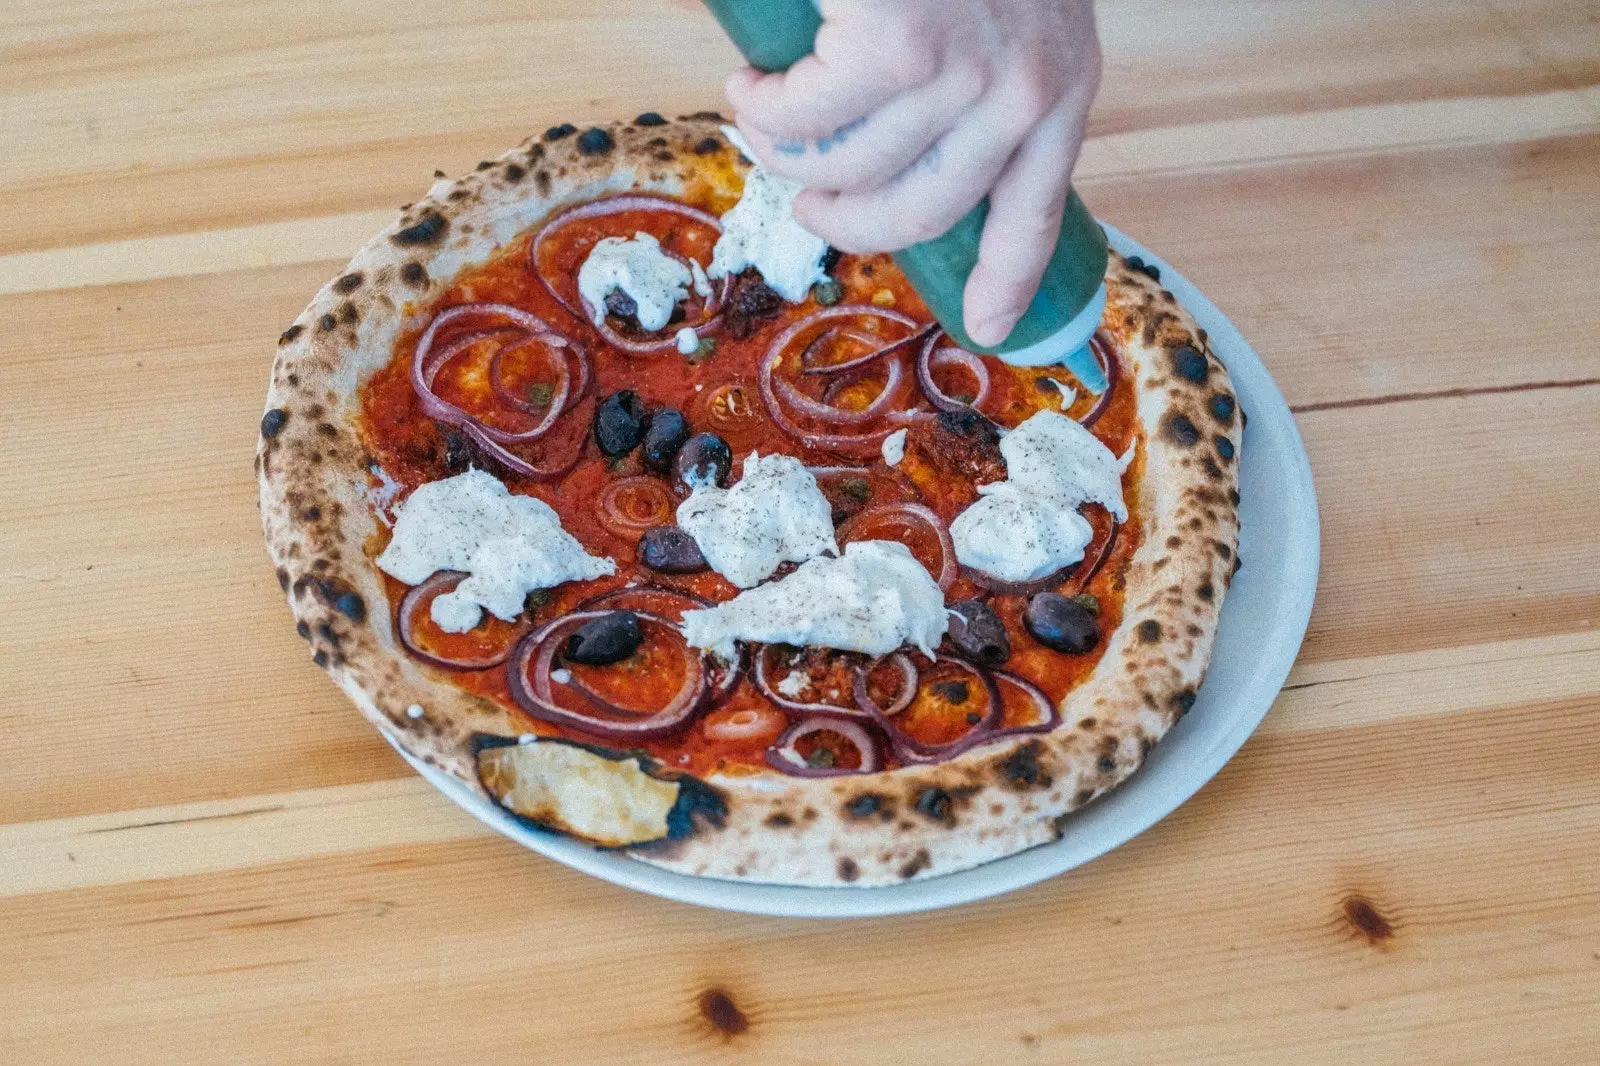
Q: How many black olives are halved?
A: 0